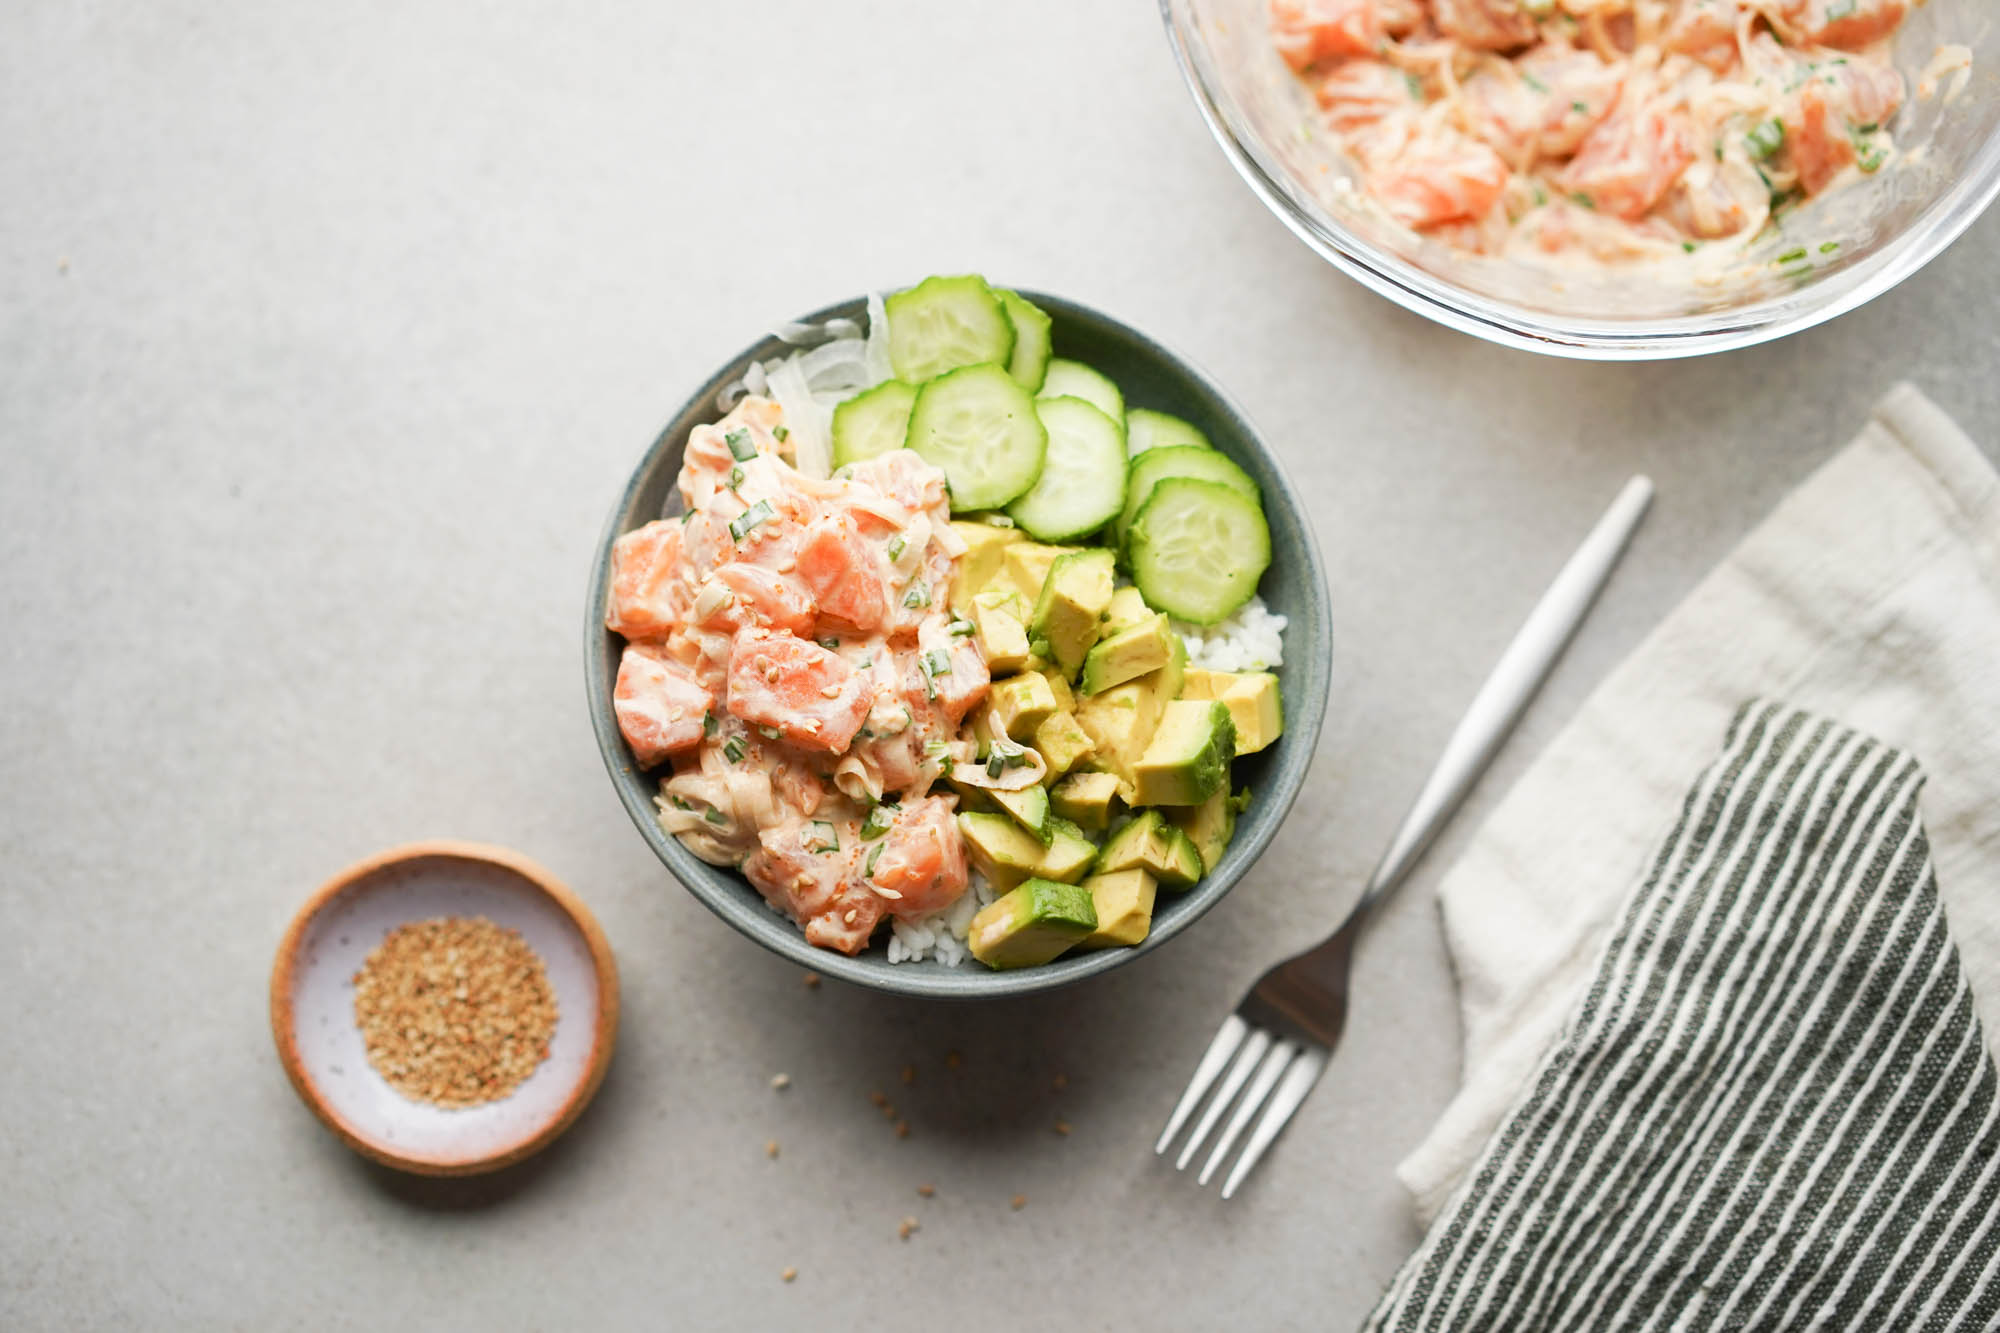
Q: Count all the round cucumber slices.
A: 9